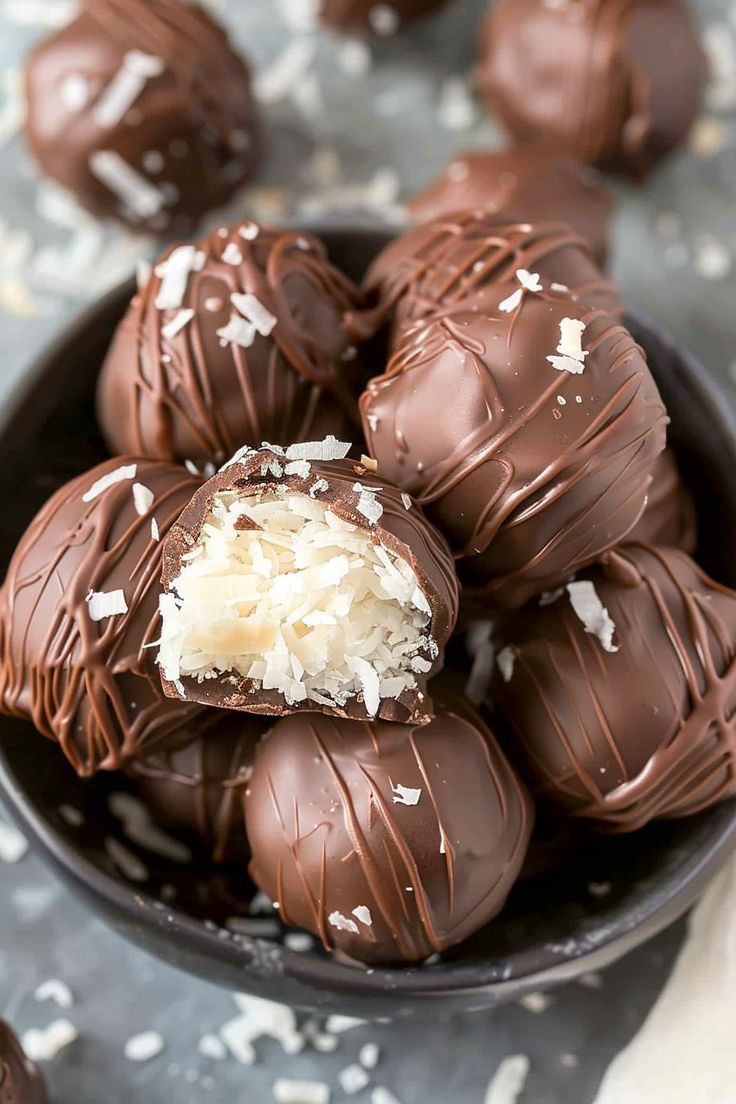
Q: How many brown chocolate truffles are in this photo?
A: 14